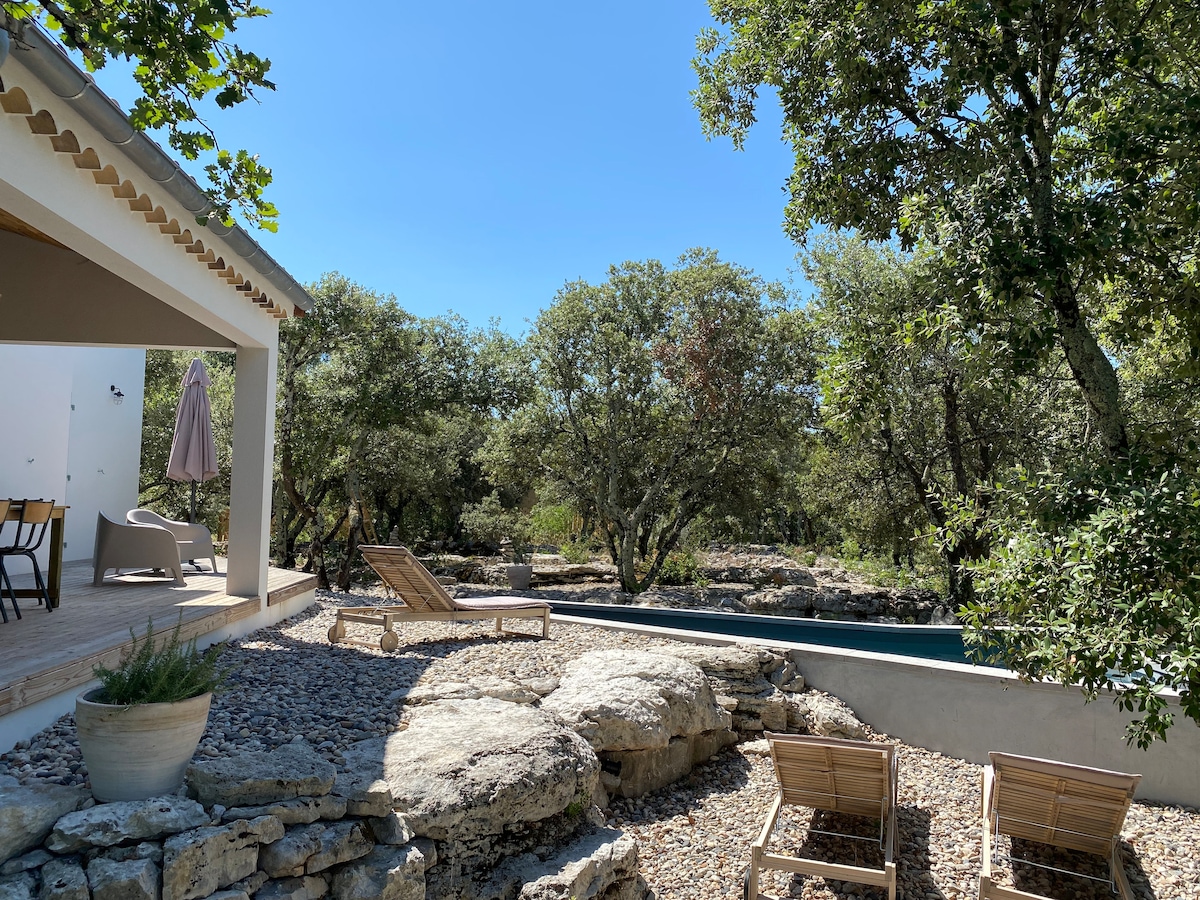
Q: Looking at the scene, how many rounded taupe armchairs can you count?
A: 2